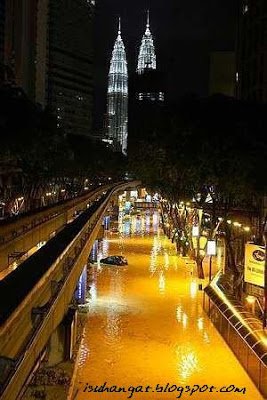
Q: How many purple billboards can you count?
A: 3